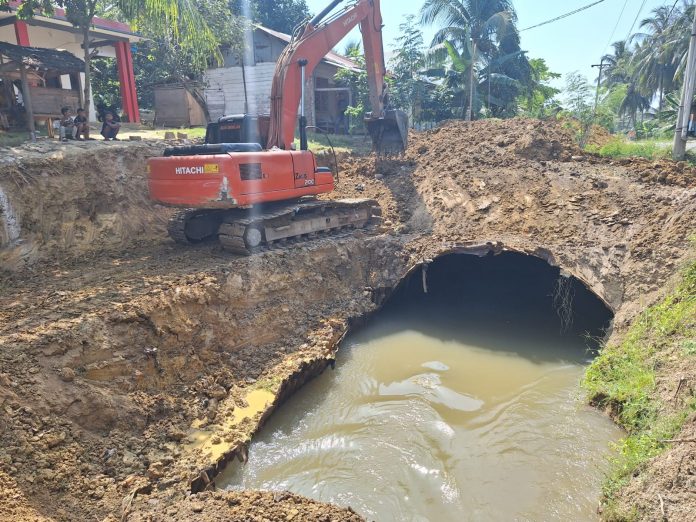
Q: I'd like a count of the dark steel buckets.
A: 1